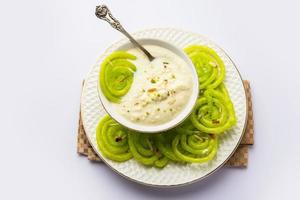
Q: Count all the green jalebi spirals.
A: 6